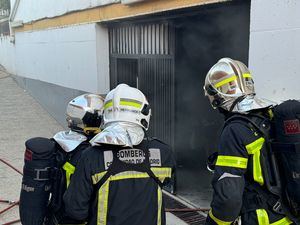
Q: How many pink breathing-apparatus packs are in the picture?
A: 0